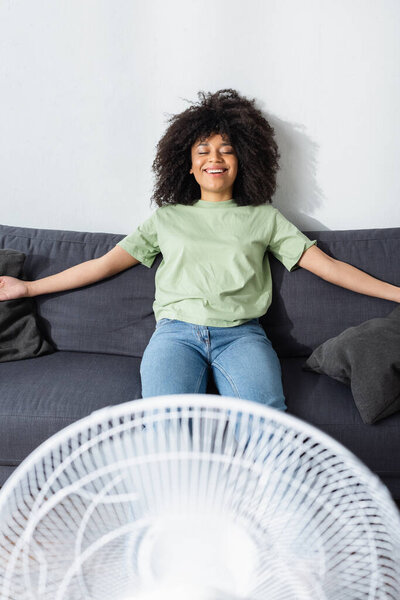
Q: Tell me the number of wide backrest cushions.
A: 2